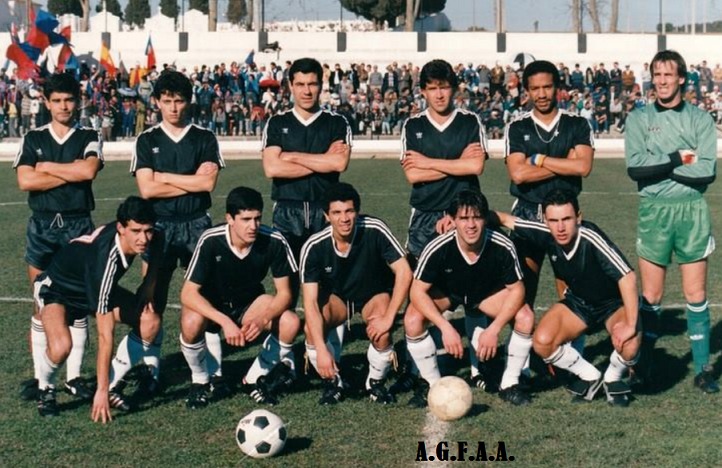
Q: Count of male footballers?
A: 11